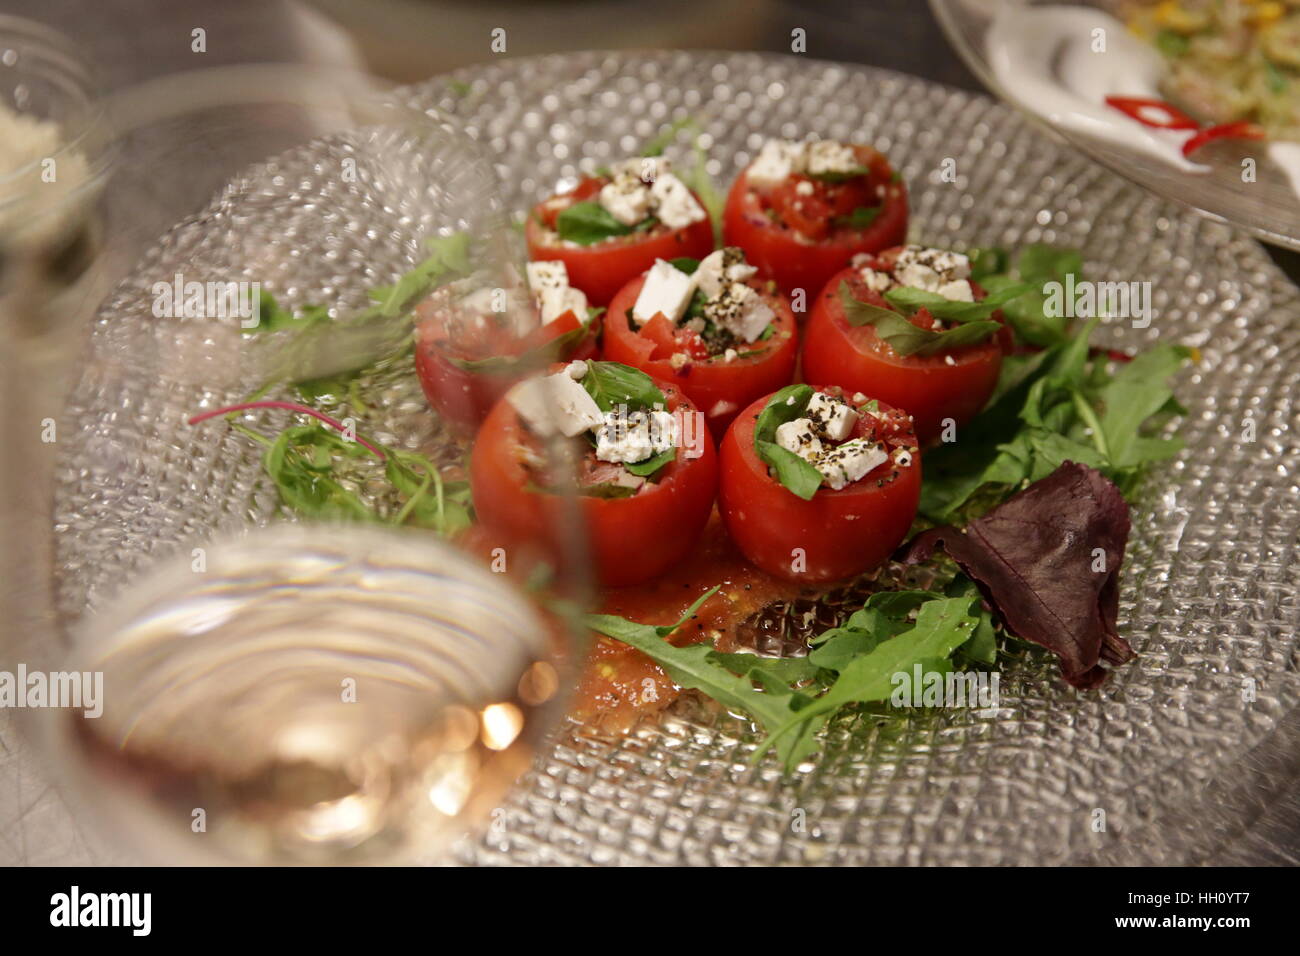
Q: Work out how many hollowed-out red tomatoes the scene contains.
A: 7